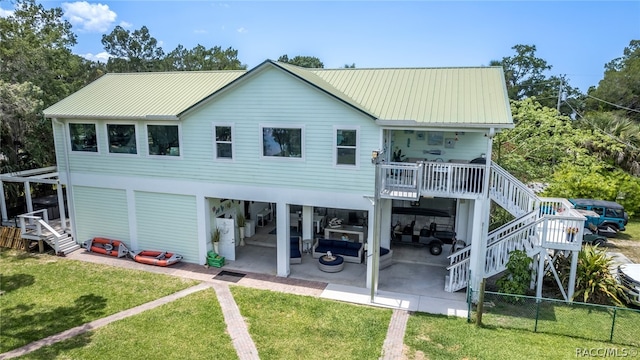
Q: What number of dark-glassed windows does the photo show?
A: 6